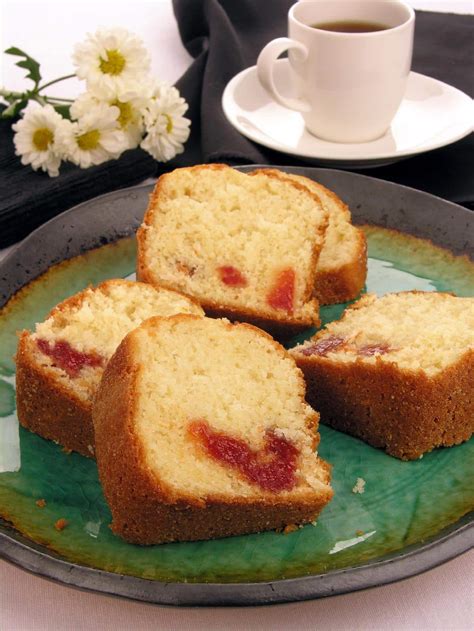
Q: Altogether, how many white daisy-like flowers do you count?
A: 5